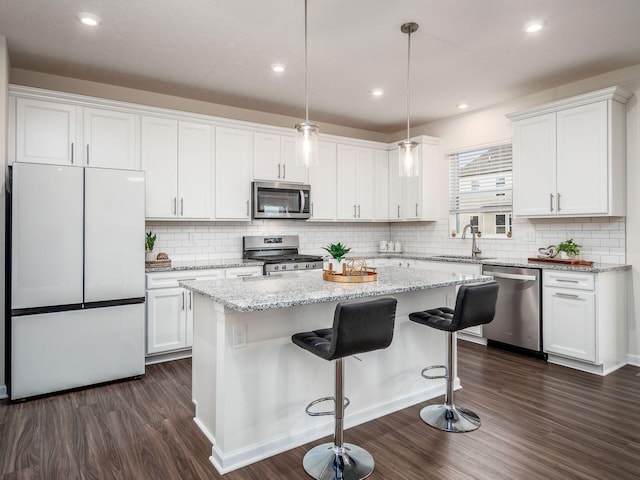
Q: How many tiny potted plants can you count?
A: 3